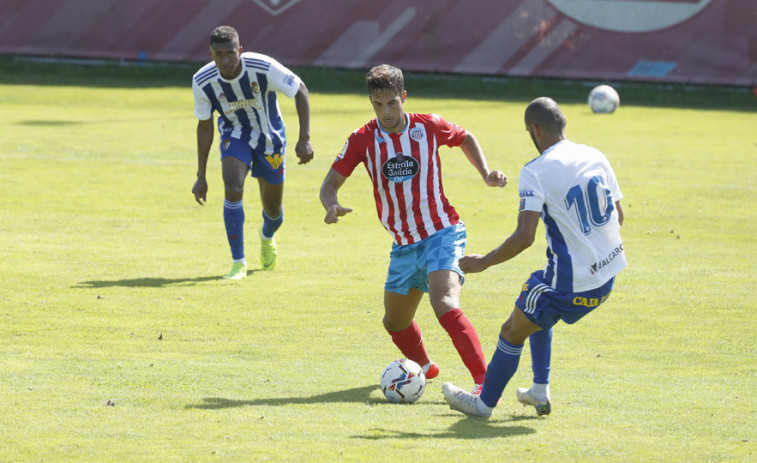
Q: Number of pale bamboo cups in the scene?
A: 0